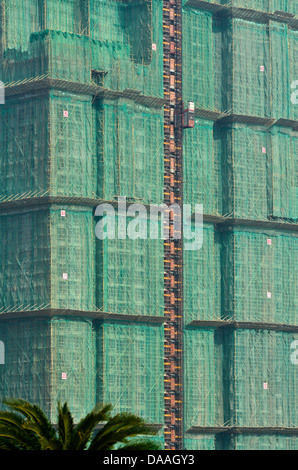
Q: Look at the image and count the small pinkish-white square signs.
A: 10